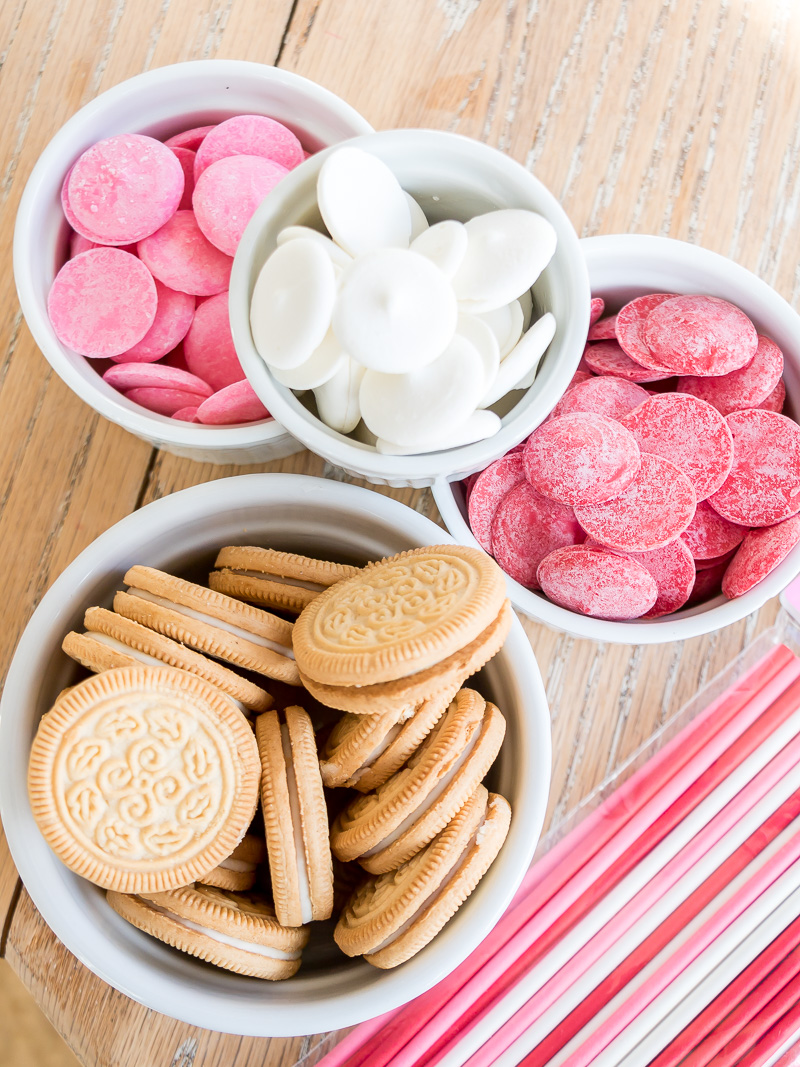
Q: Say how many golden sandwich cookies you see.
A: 11